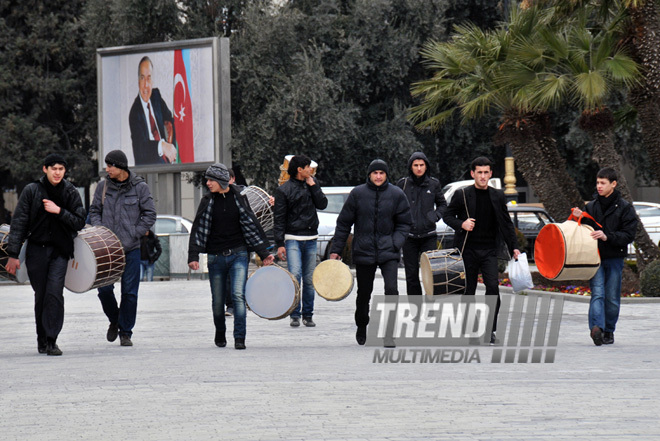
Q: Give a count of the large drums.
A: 7